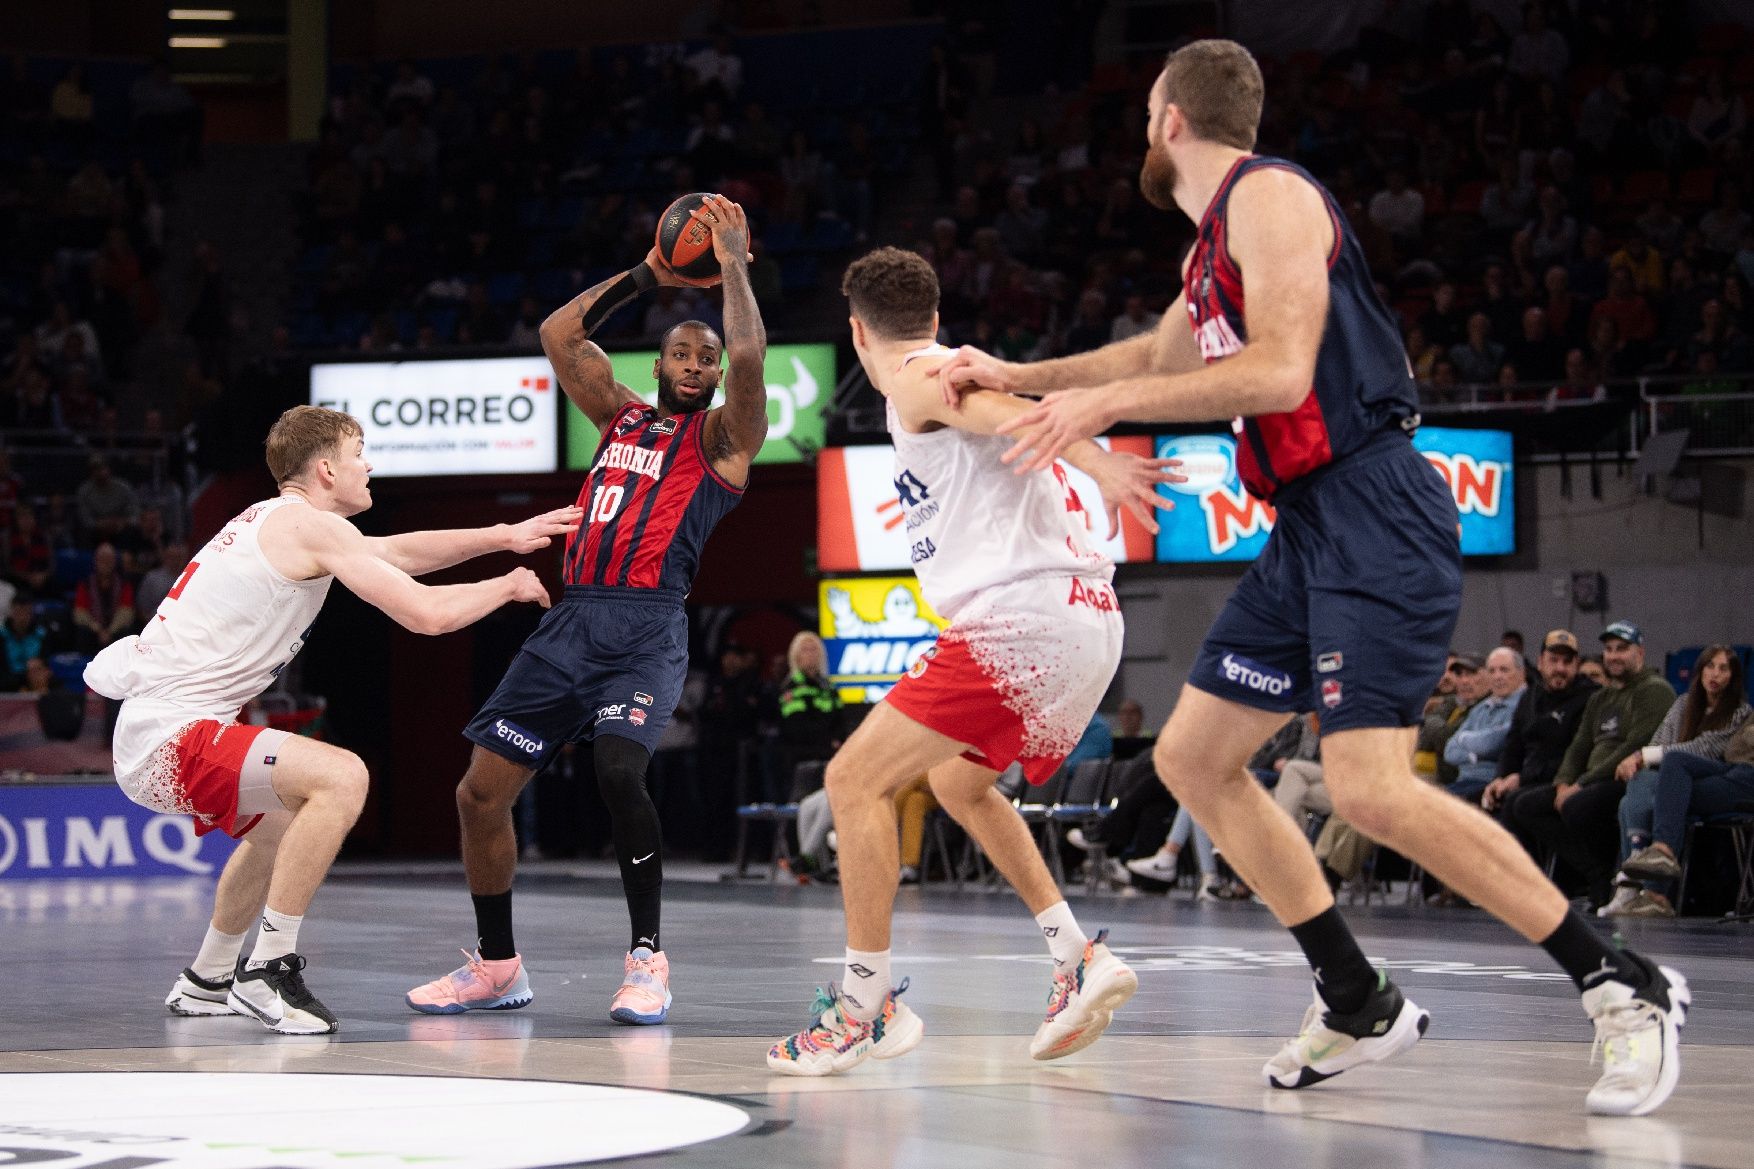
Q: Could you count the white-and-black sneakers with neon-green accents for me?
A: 2